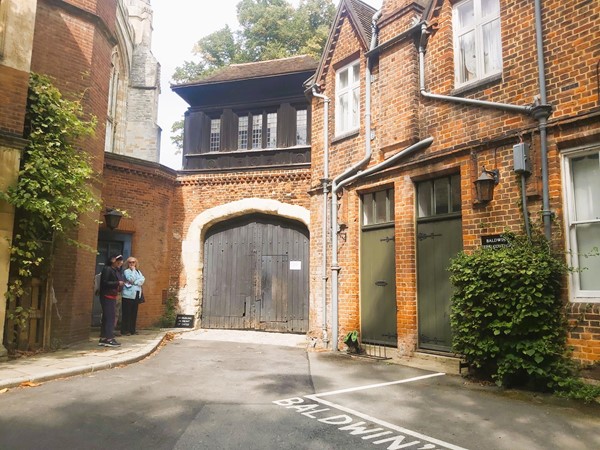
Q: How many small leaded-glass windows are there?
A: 5